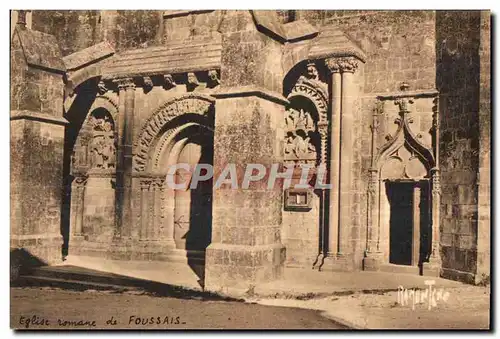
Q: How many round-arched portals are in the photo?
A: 3